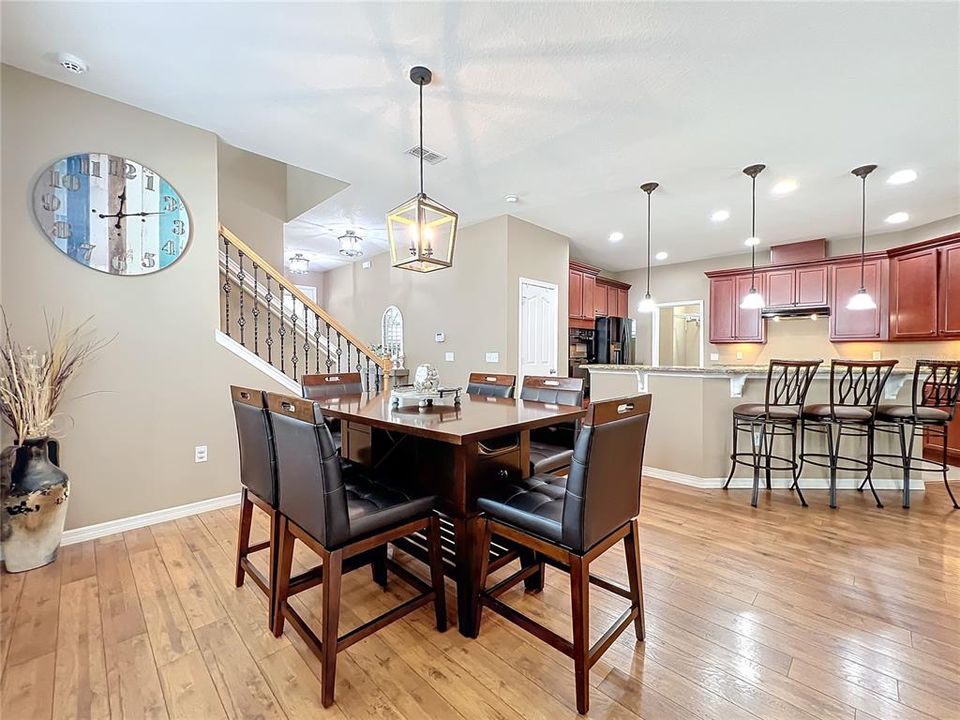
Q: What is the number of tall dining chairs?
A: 6